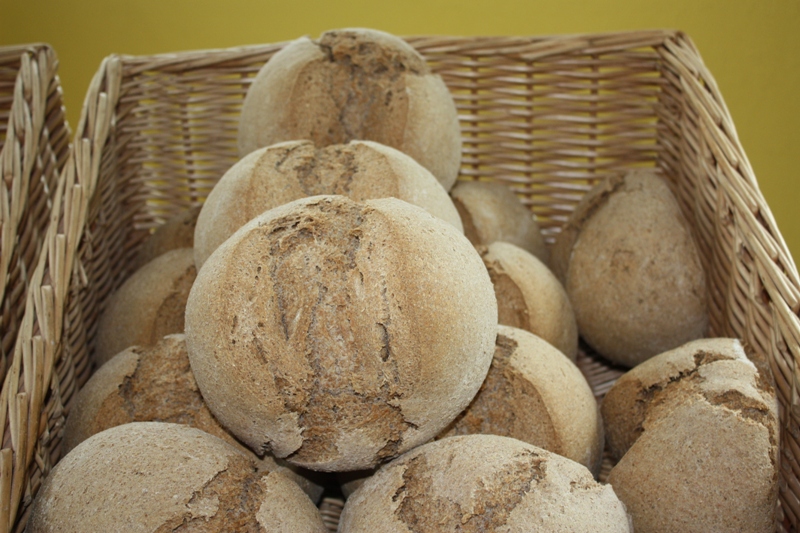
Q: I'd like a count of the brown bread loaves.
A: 13